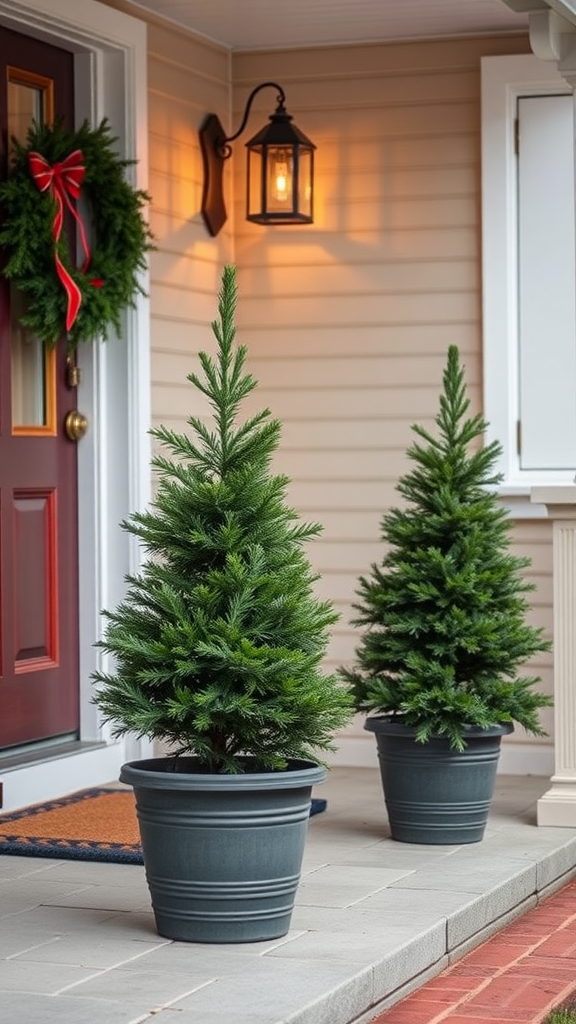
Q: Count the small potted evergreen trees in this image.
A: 2